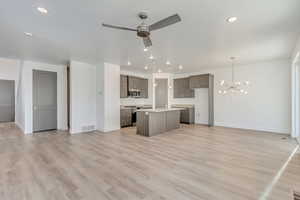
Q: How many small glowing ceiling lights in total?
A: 10